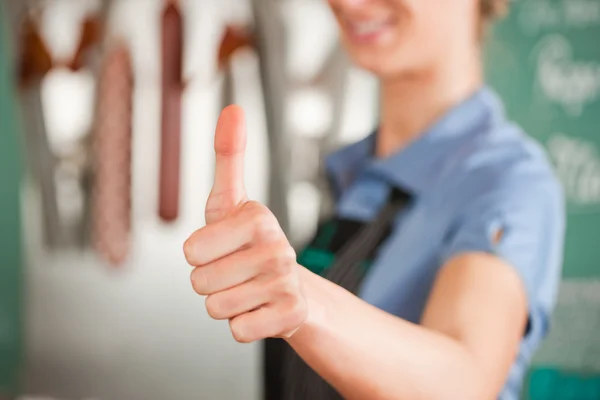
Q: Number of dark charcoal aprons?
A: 1